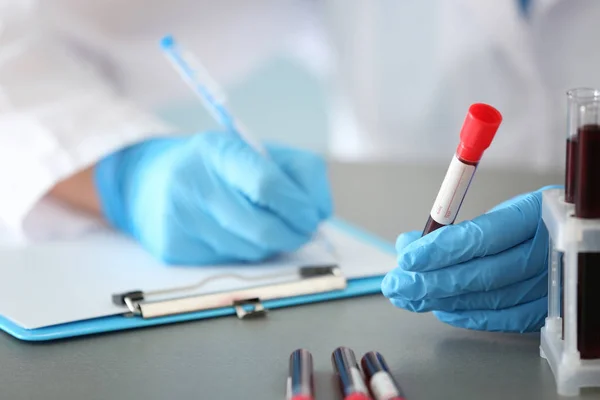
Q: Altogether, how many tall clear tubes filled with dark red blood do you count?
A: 2